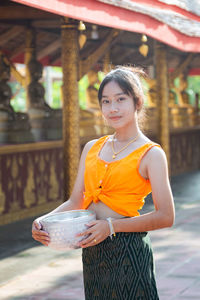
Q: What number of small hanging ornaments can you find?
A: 2